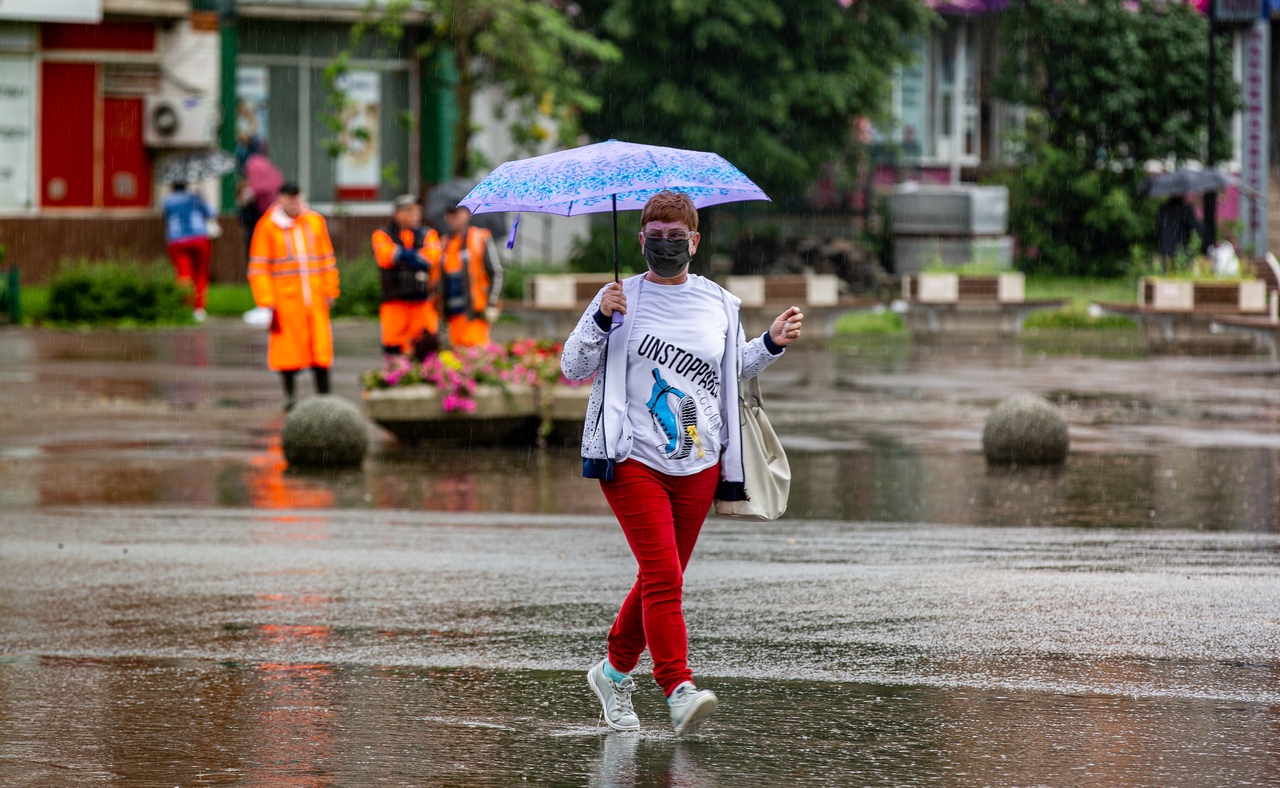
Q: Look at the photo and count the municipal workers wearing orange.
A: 3